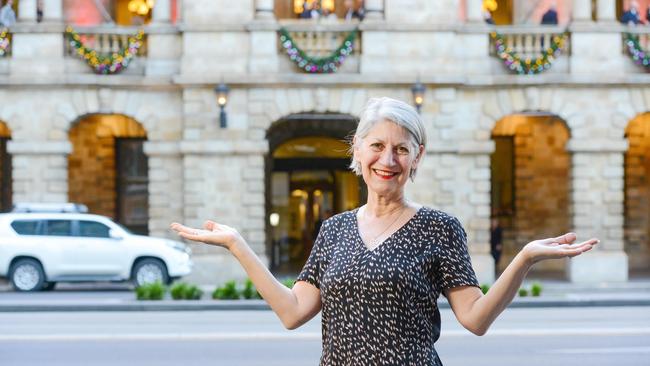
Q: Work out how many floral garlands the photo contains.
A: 5